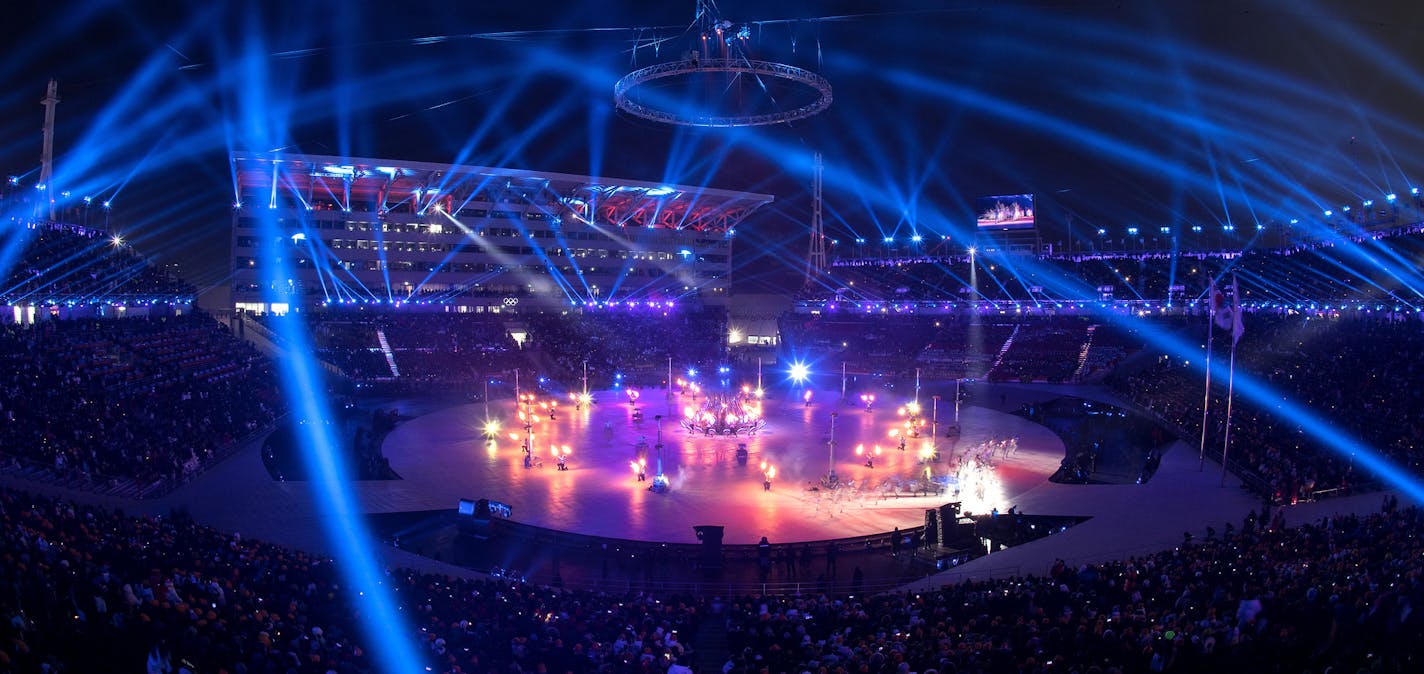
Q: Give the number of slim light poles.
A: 12